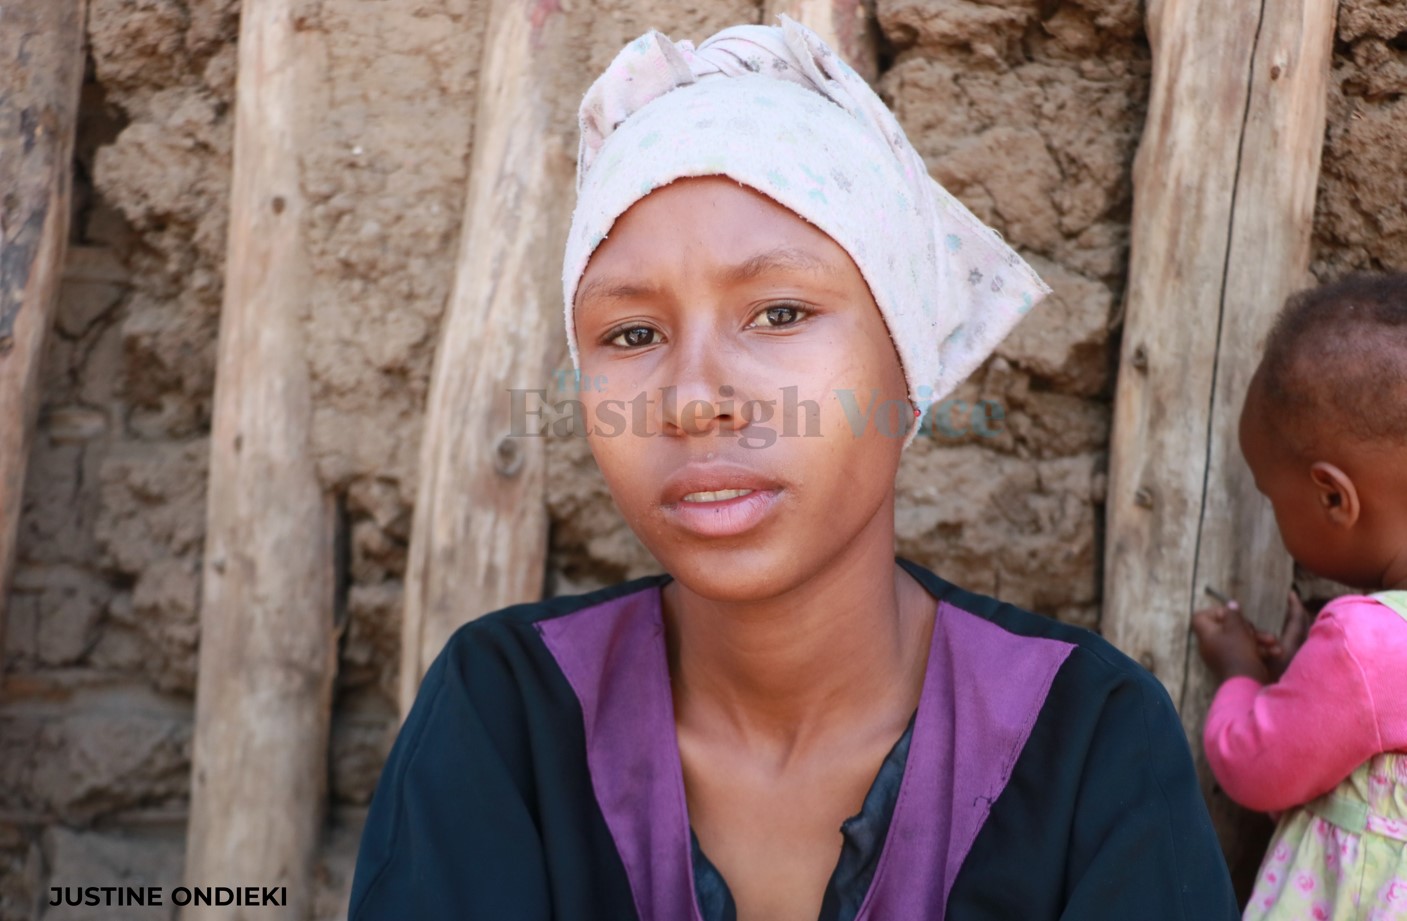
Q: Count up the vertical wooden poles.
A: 5